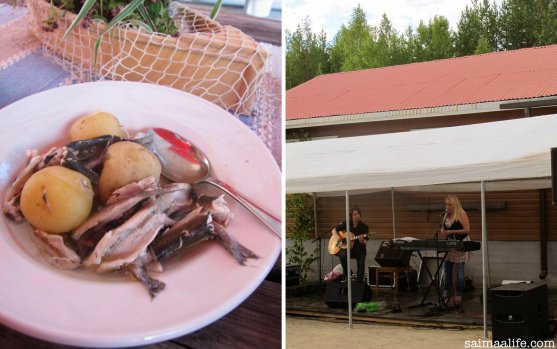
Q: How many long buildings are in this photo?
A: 1